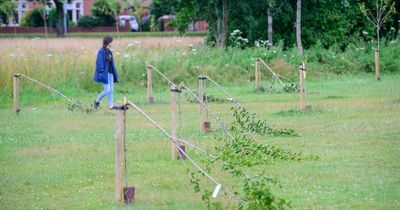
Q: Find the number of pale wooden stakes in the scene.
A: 8